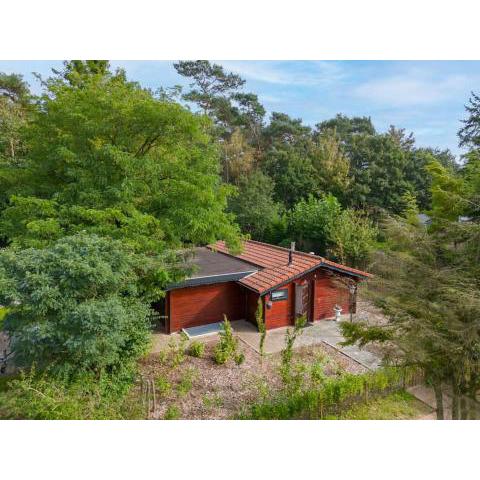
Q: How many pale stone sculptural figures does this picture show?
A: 1